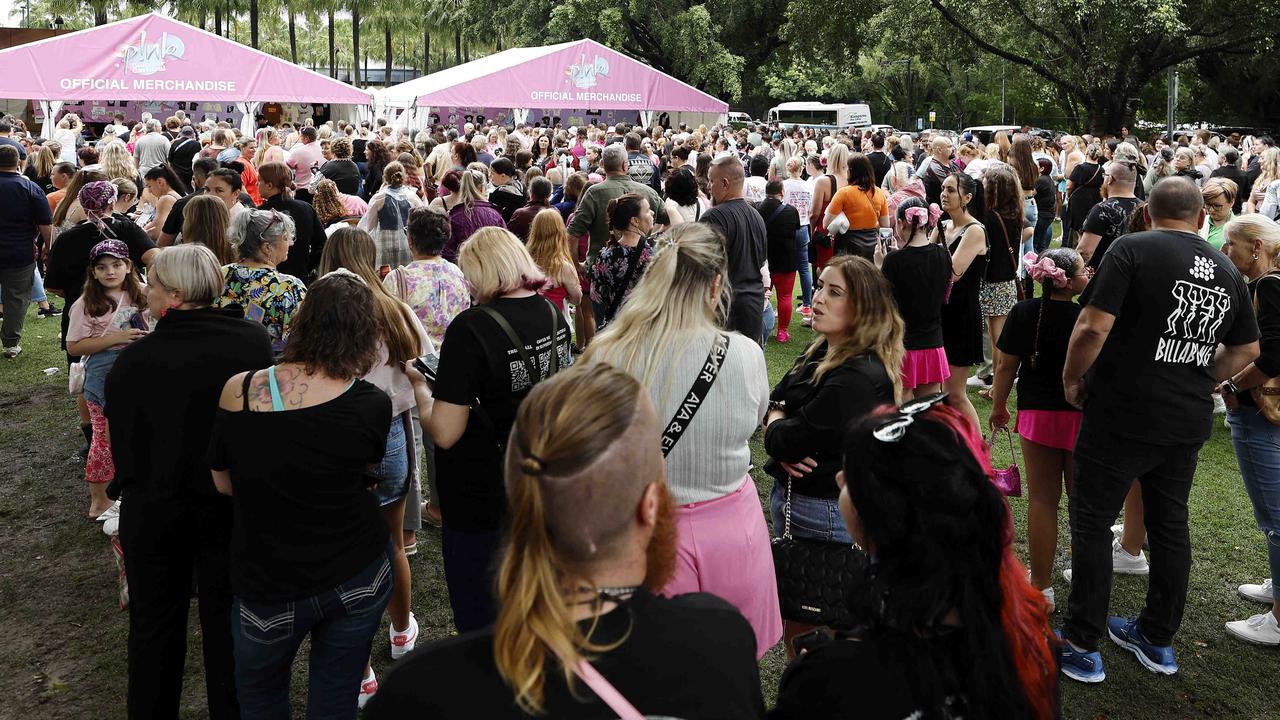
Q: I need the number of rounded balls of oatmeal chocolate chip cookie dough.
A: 0